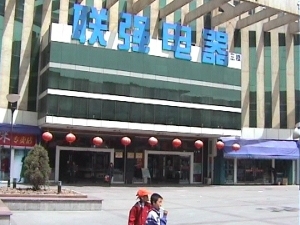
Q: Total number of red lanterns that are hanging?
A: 9